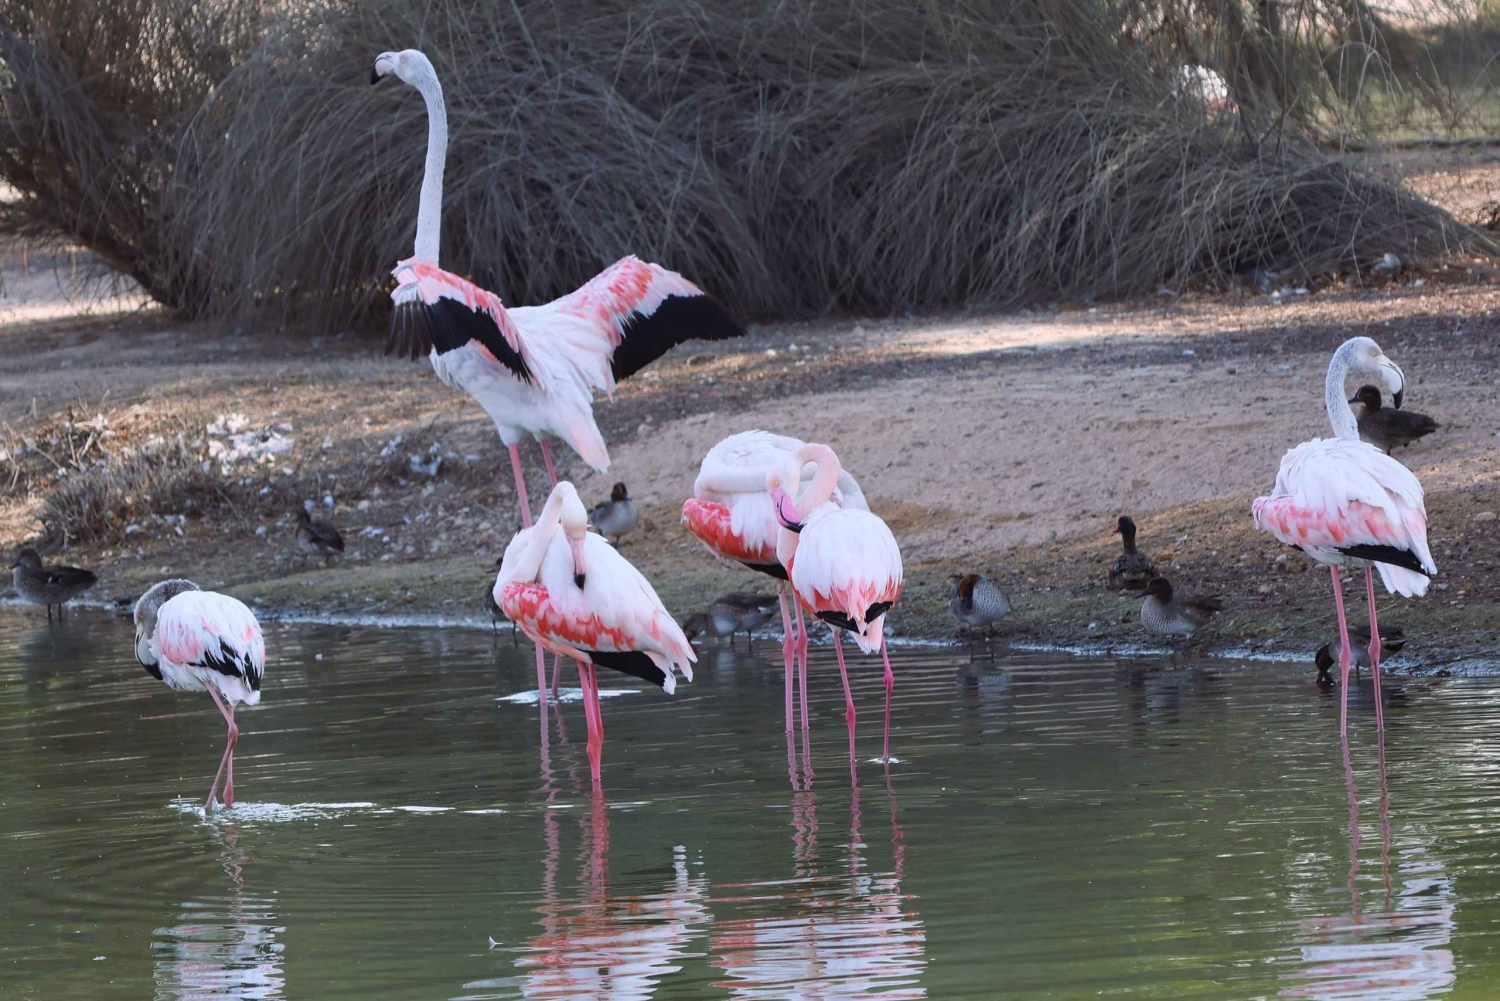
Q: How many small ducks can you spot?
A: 10